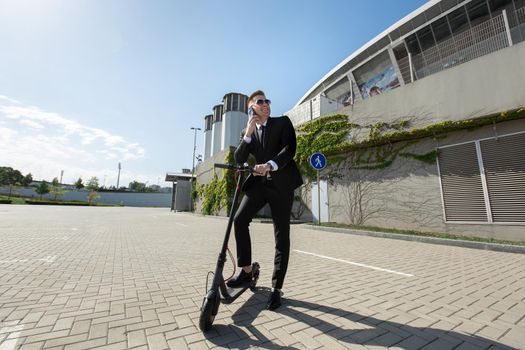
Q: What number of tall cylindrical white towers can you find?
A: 3